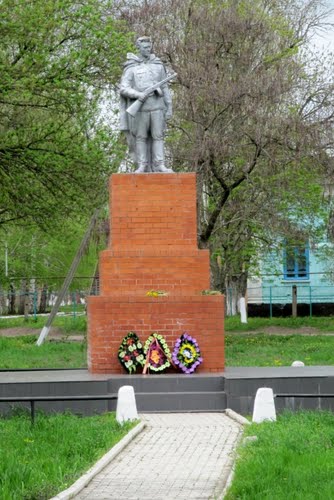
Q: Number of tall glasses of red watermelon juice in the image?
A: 0